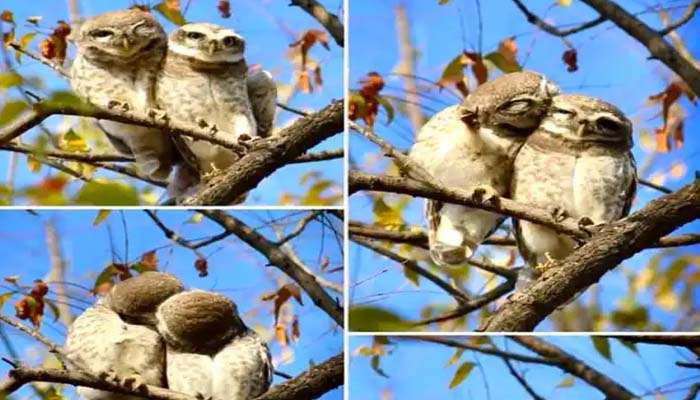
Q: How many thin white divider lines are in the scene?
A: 3